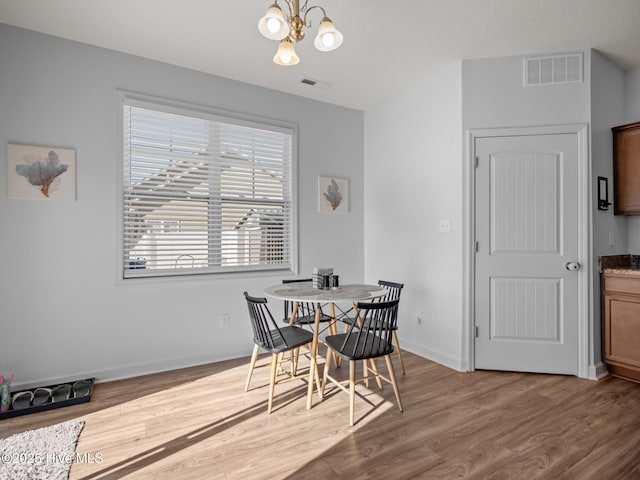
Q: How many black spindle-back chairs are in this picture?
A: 4